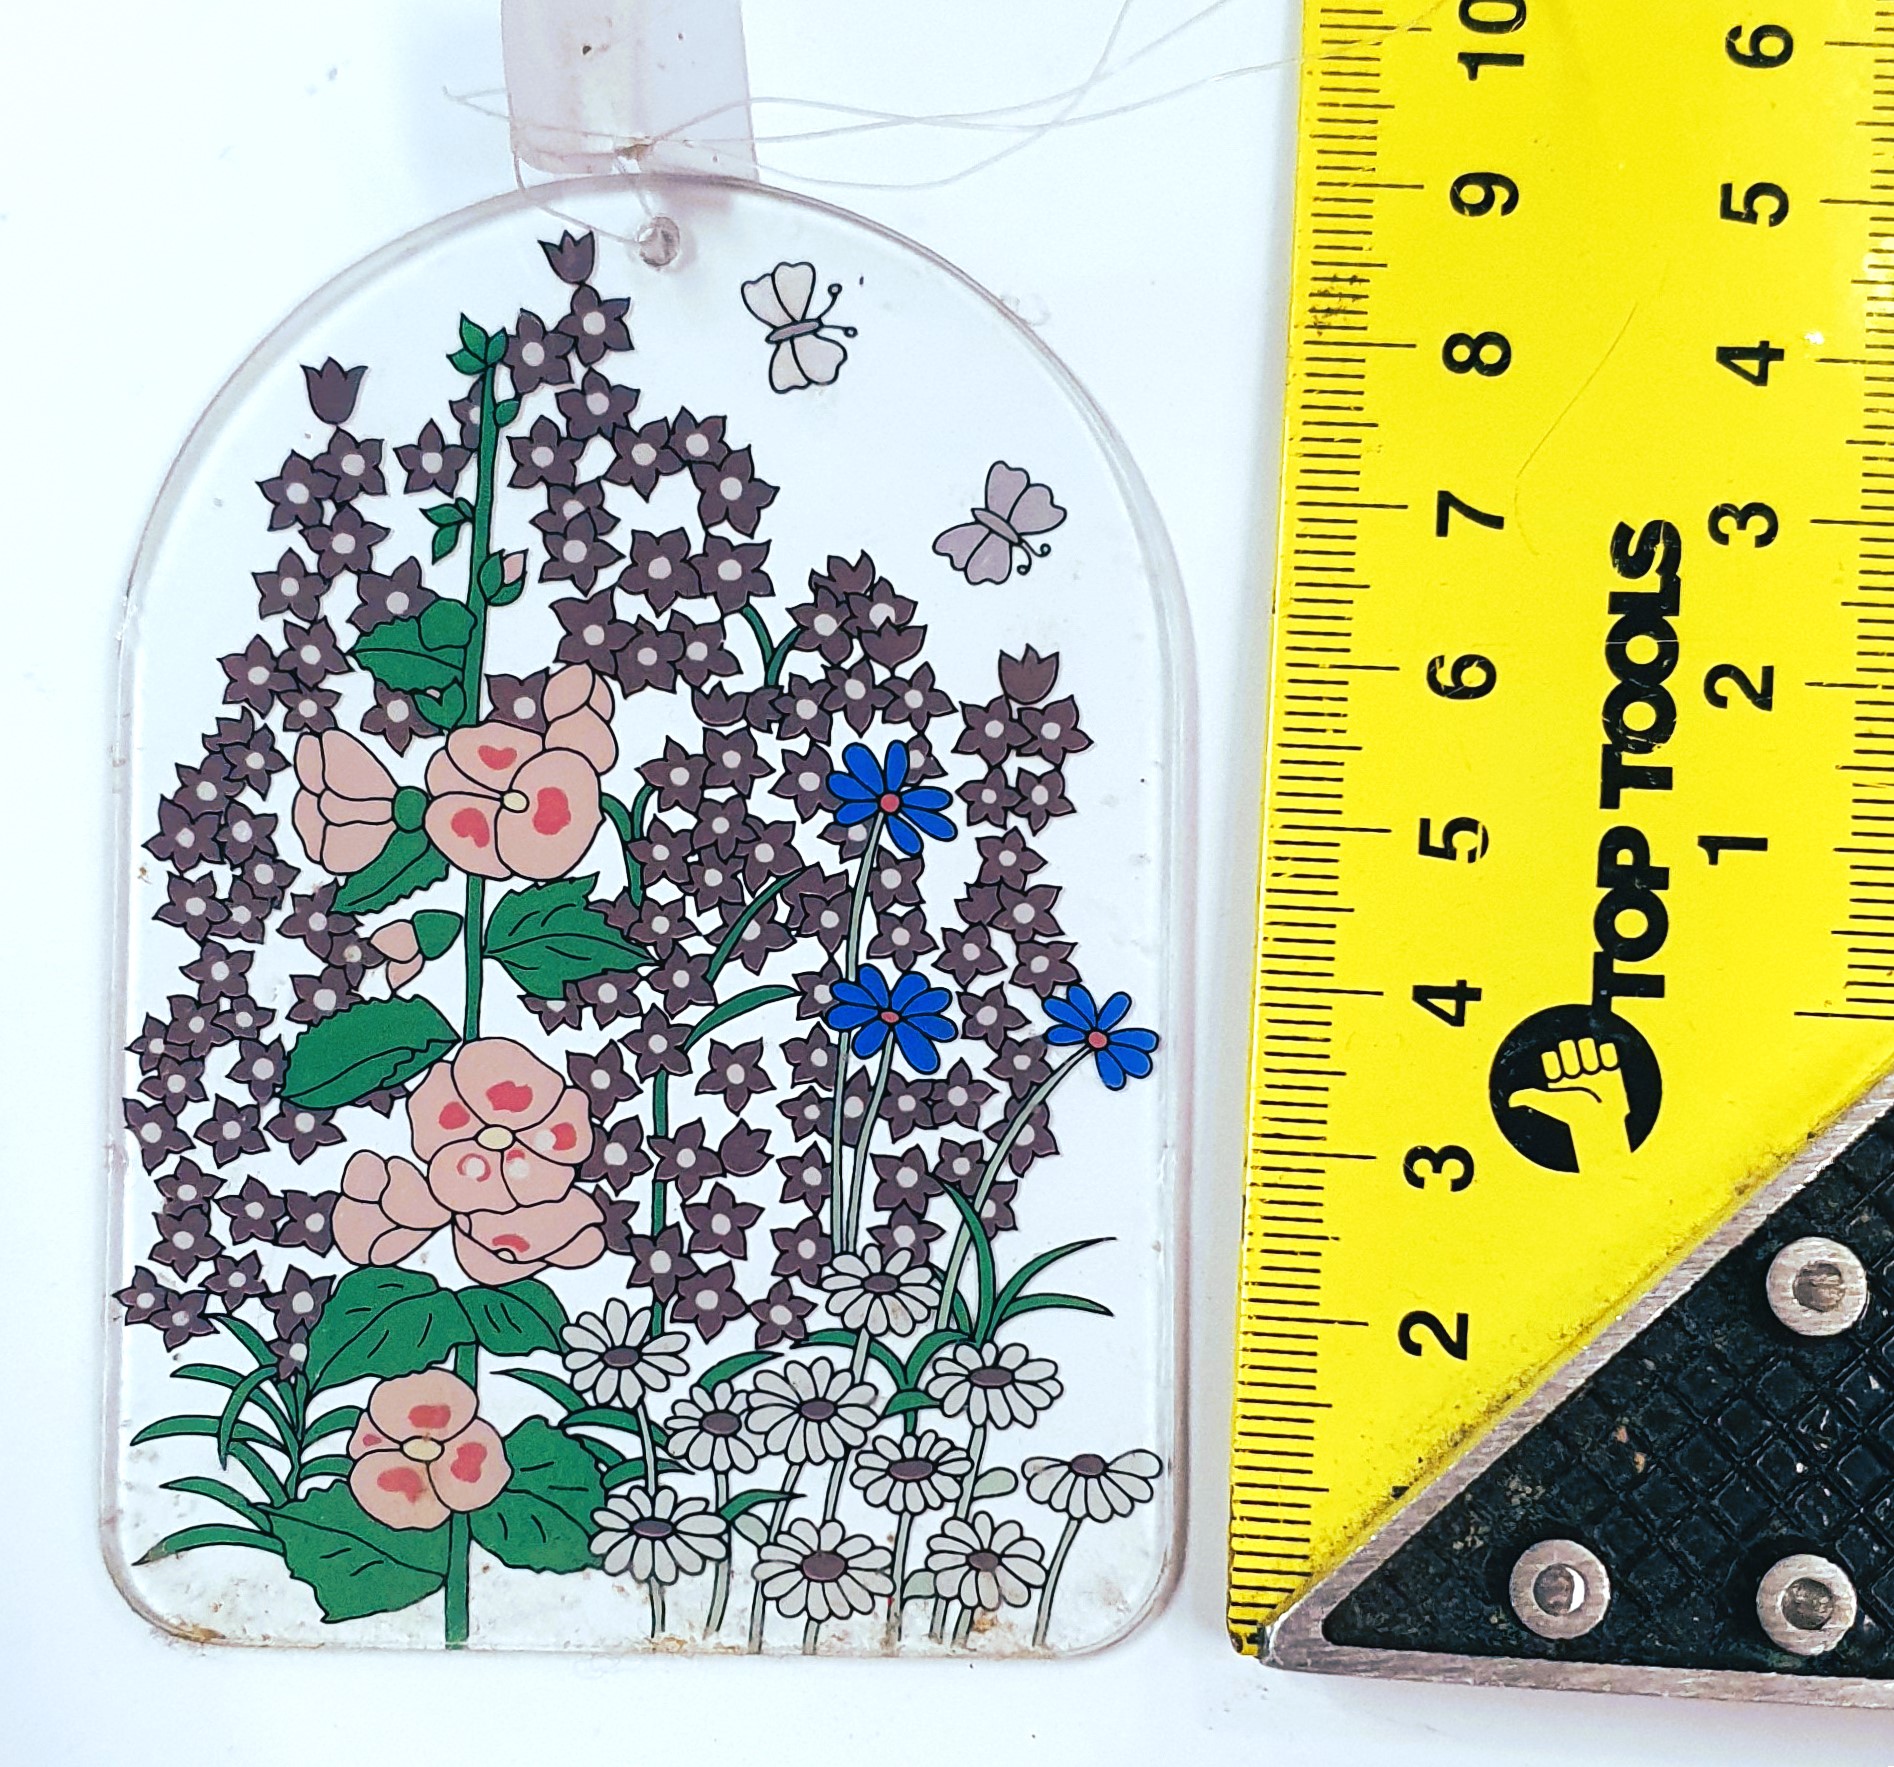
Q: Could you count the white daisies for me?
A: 10